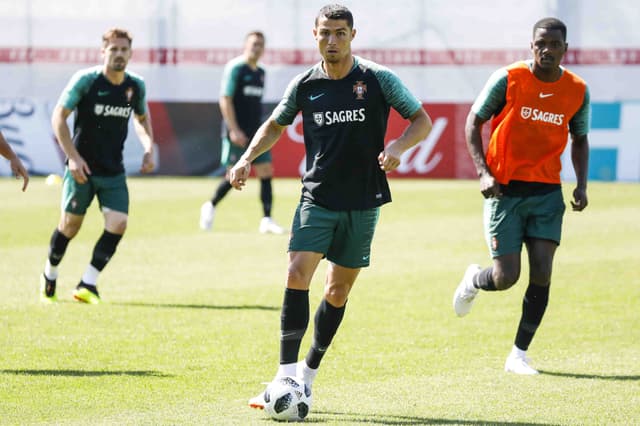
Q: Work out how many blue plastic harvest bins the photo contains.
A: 0